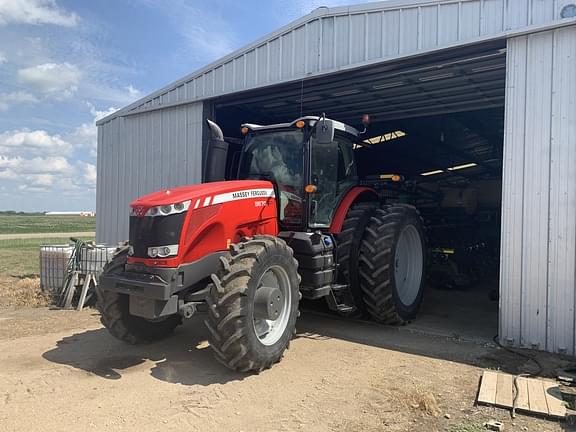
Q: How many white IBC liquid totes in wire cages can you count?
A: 2